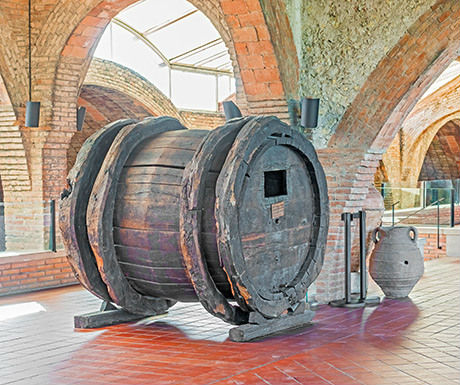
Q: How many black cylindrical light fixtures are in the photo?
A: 4